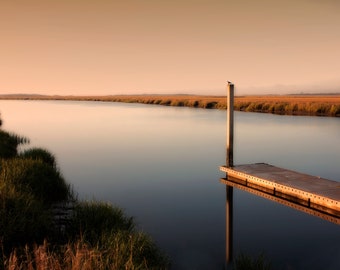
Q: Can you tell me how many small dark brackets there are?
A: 3